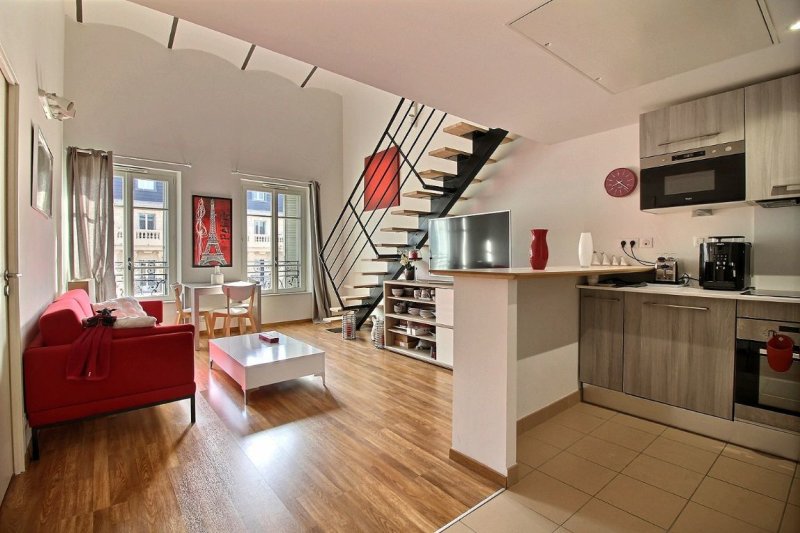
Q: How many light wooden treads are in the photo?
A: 13